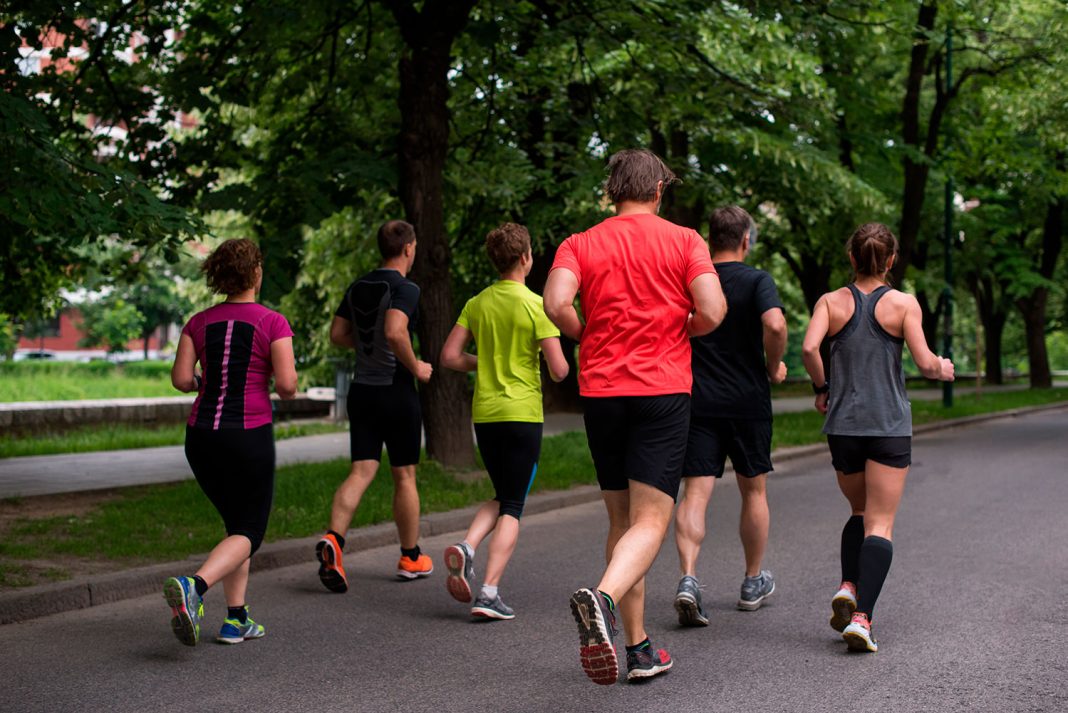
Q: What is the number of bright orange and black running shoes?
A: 2